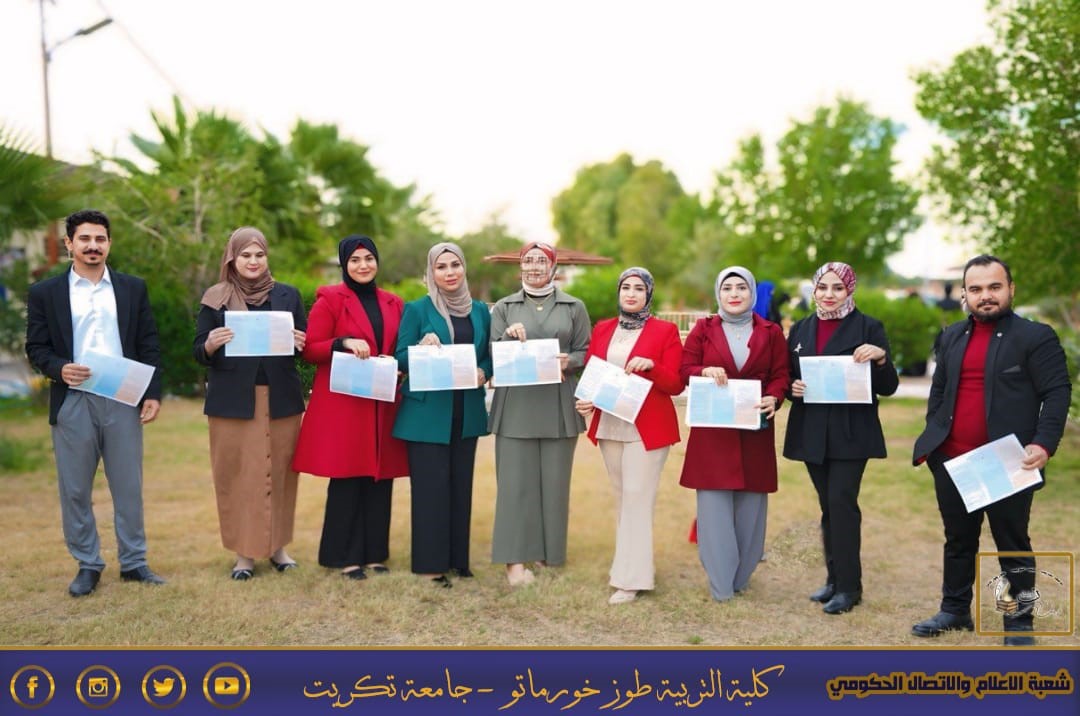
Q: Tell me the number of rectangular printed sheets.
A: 9